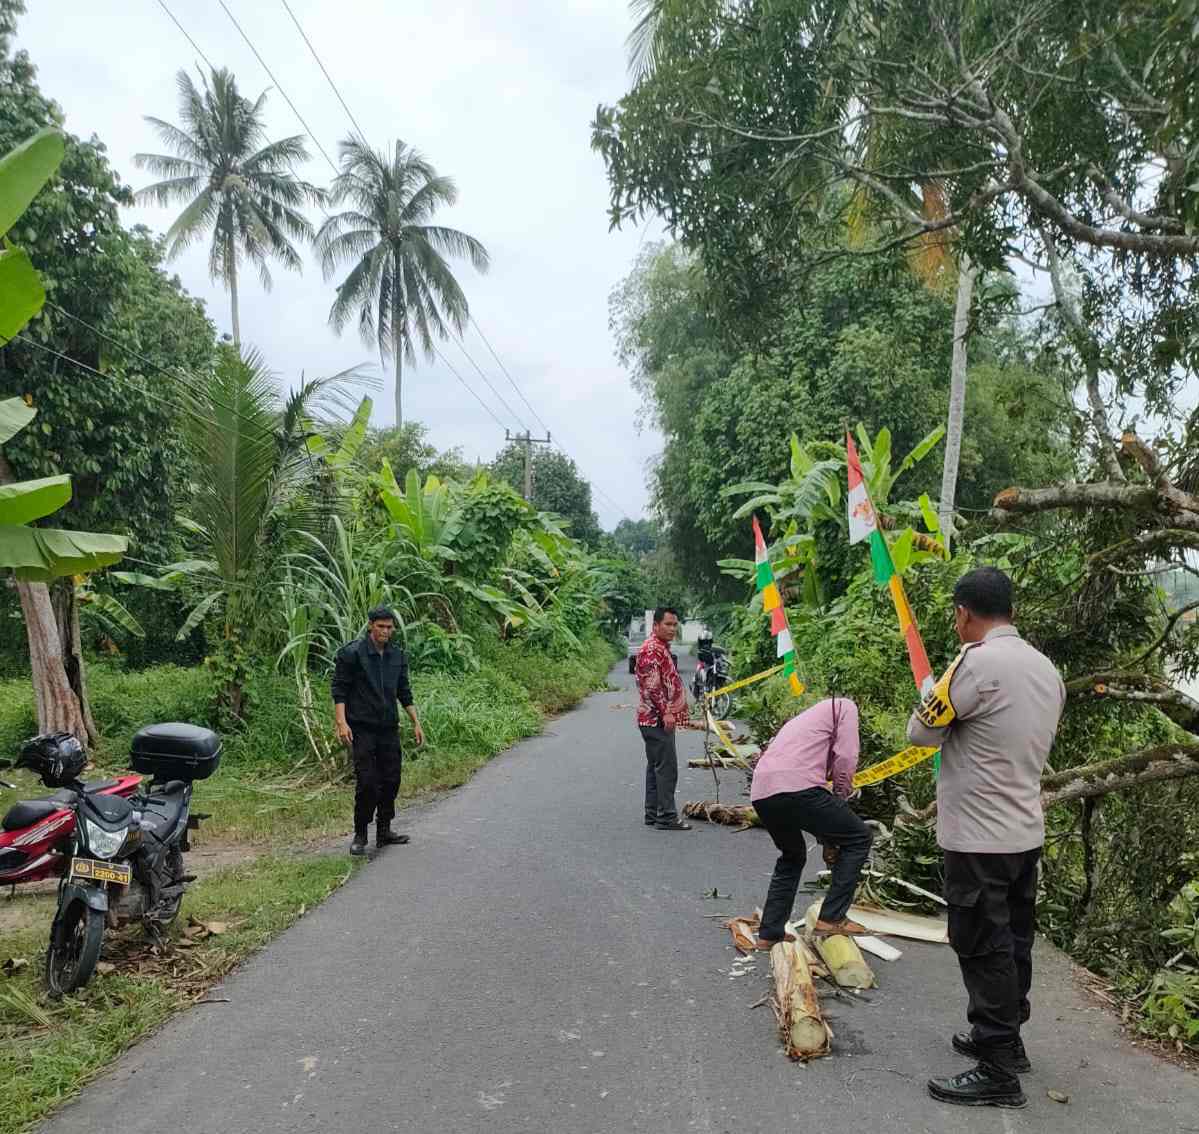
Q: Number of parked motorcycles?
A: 3